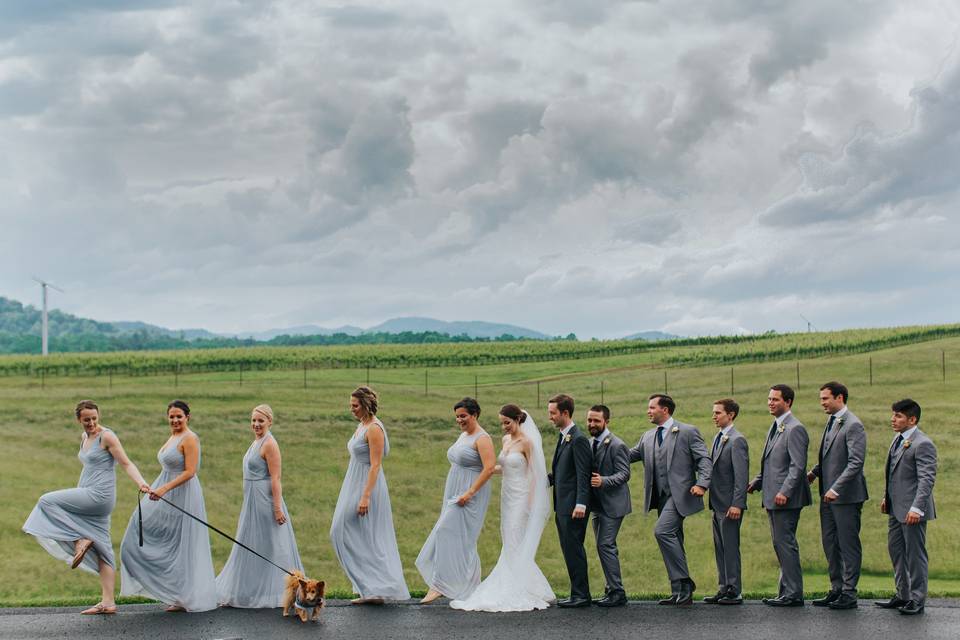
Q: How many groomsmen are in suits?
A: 6